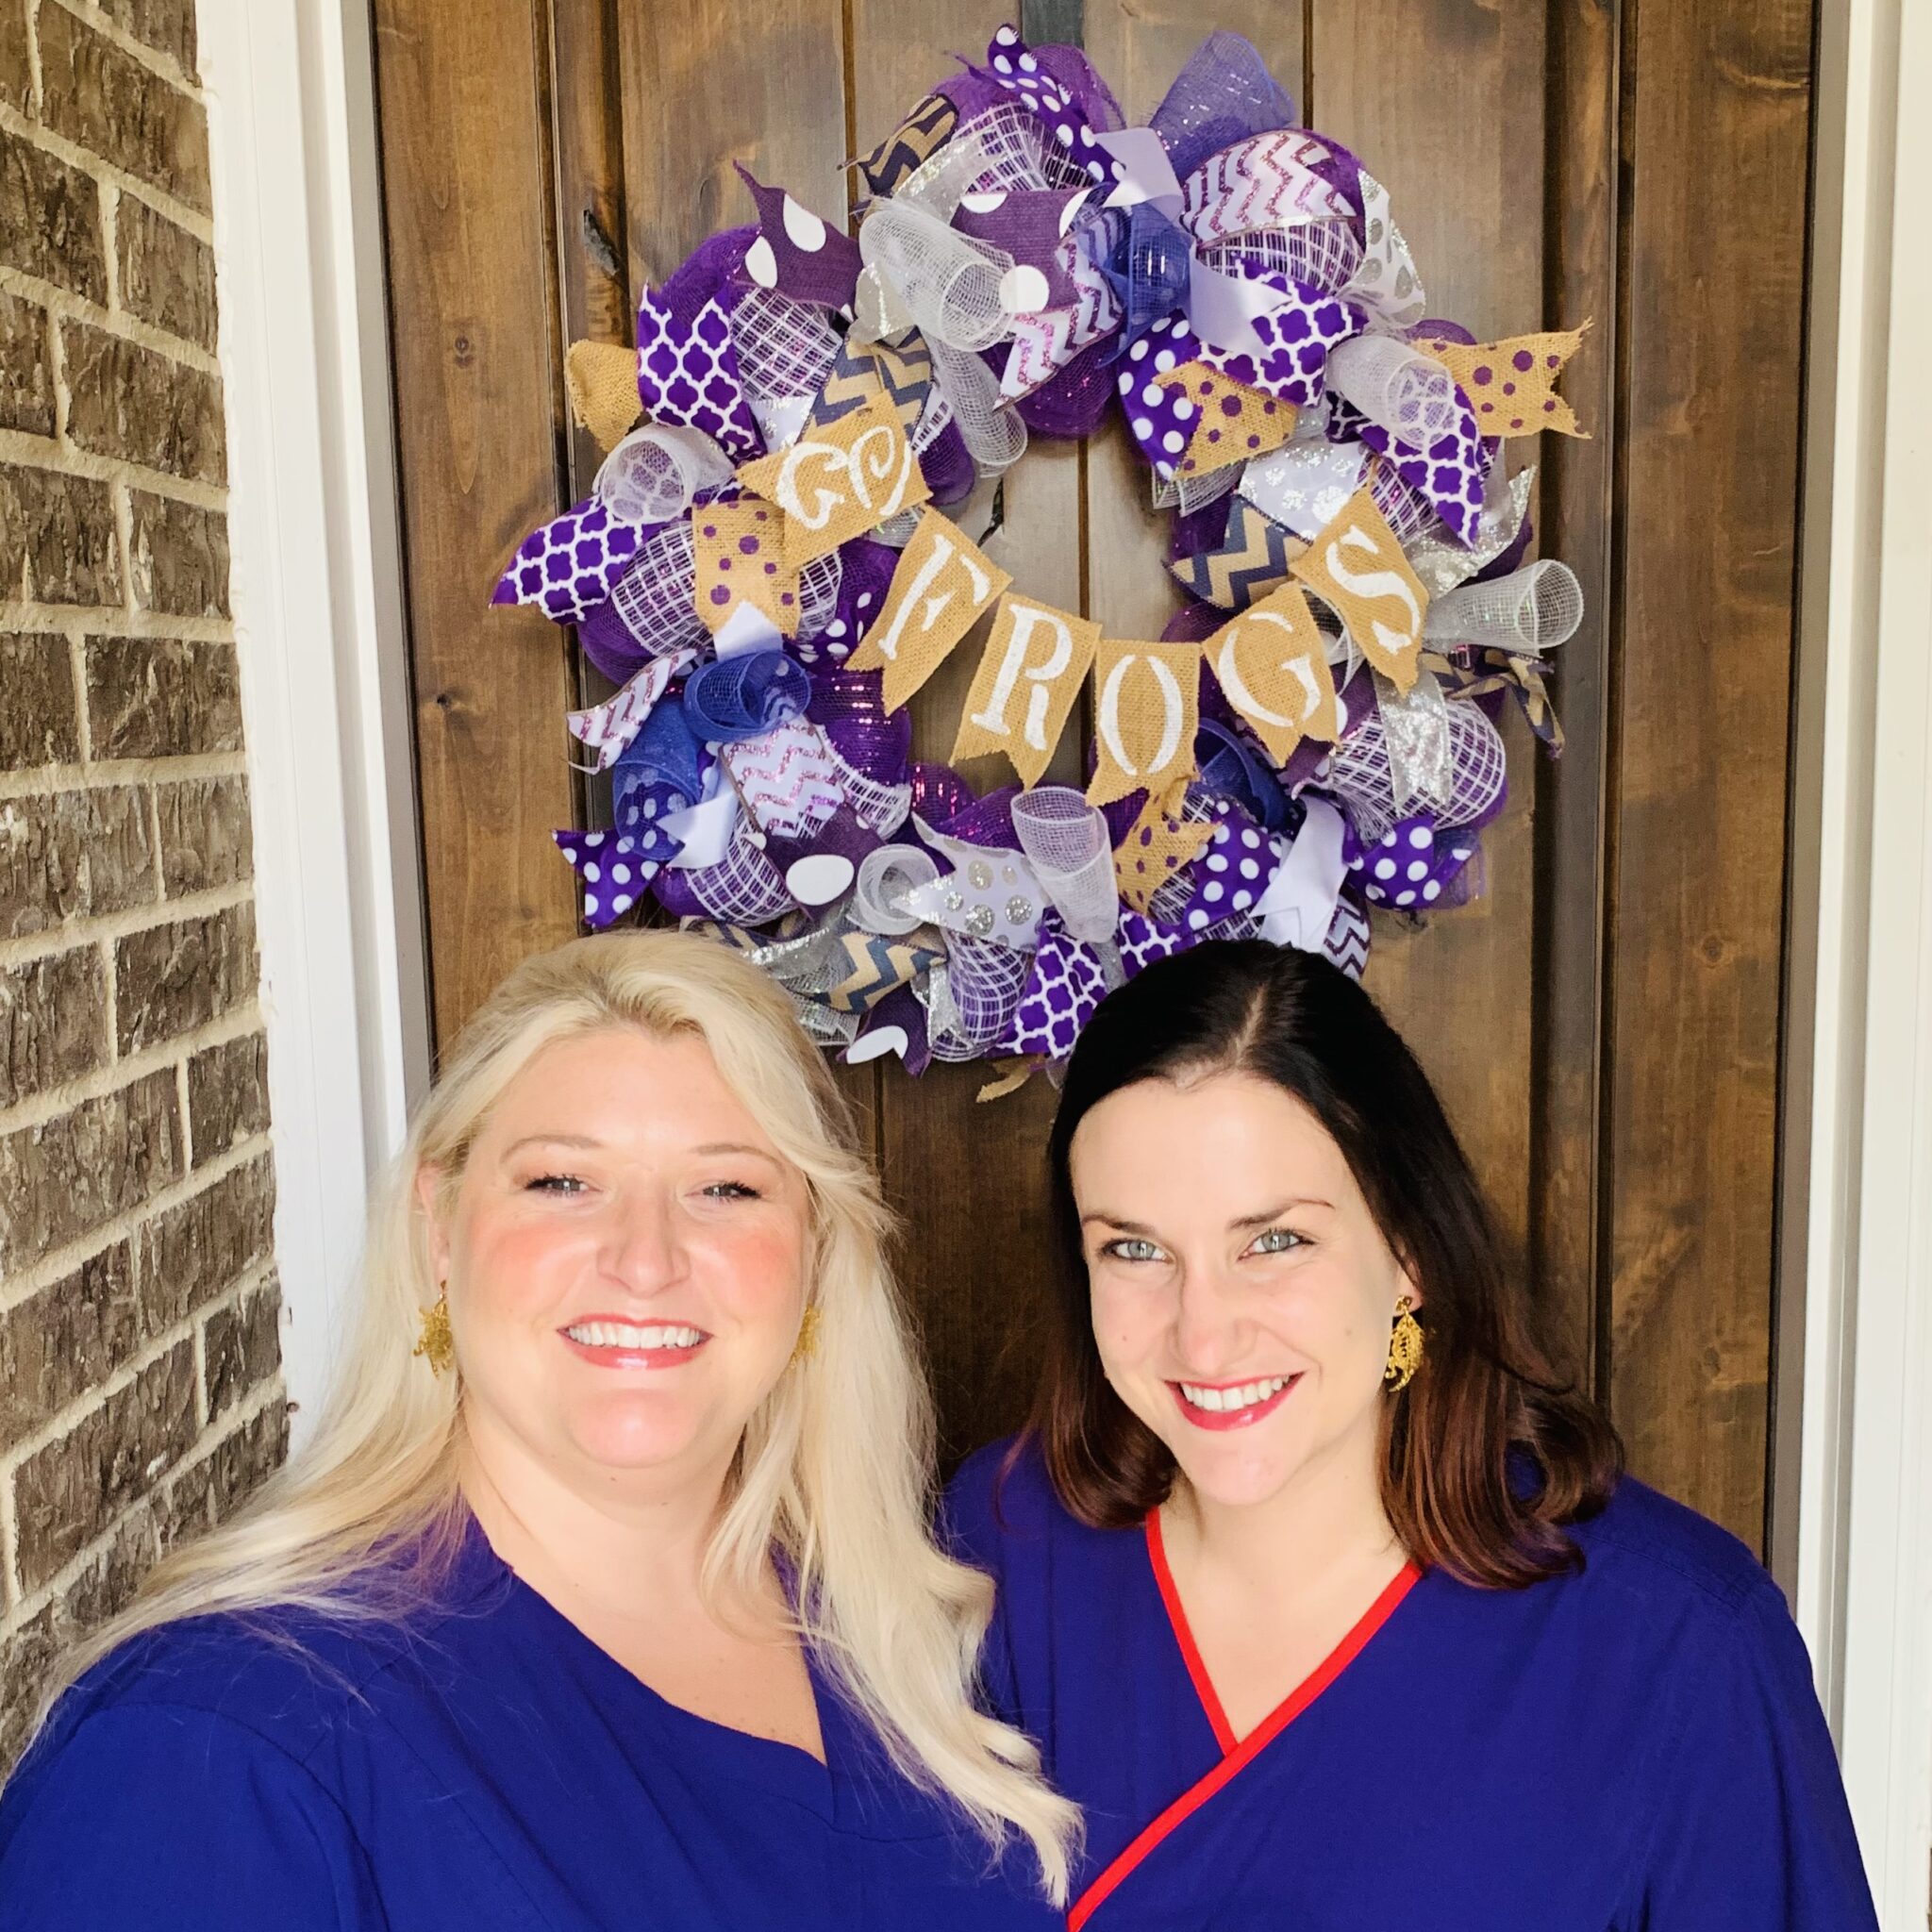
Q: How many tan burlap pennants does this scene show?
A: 6